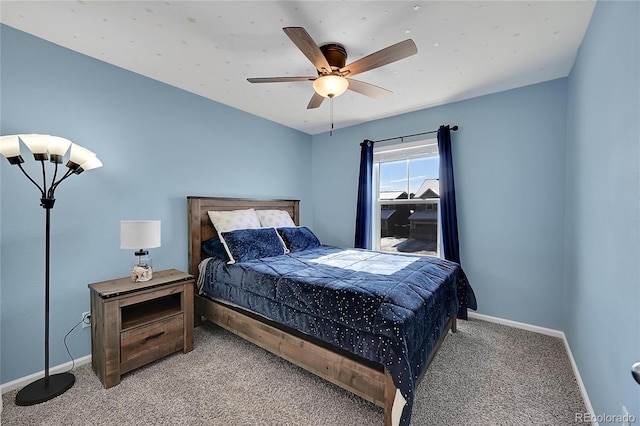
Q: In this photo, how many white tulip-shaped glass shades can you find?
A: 5